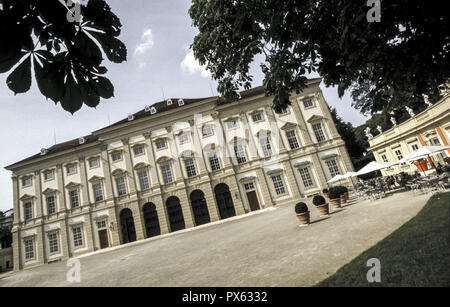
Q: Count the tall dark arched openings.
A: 5